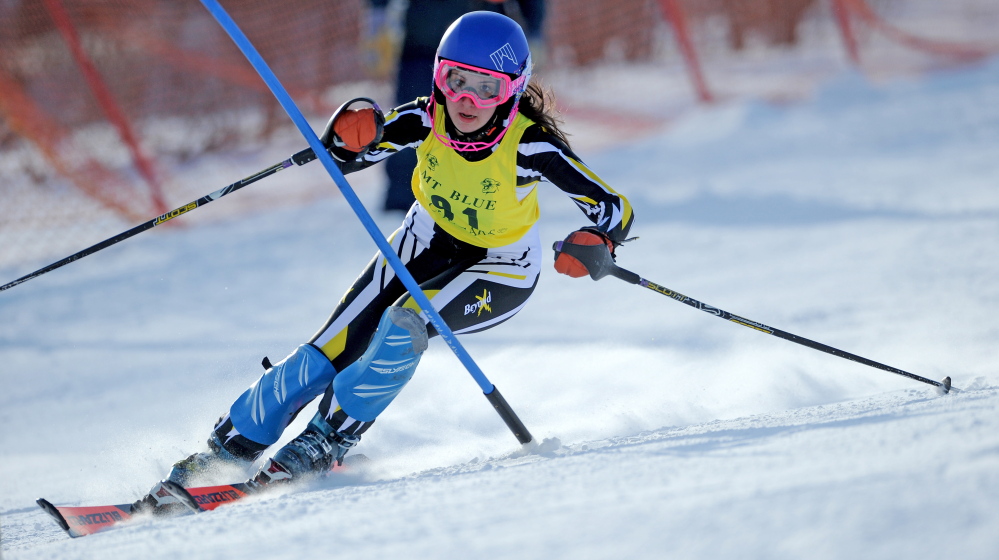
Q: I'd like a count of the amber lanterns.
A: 0